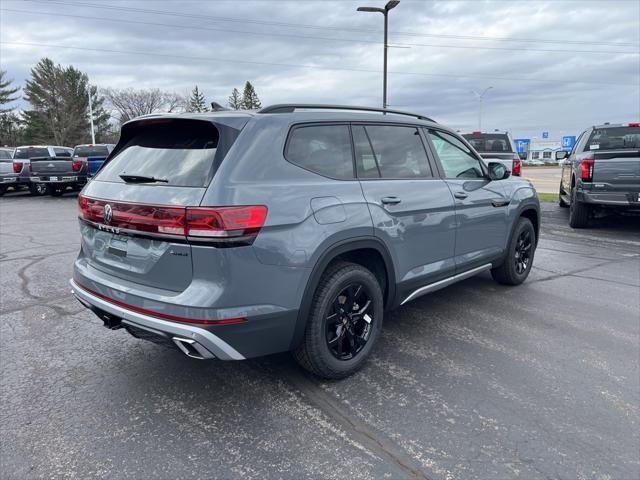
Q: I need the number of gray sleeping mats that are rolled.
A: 0